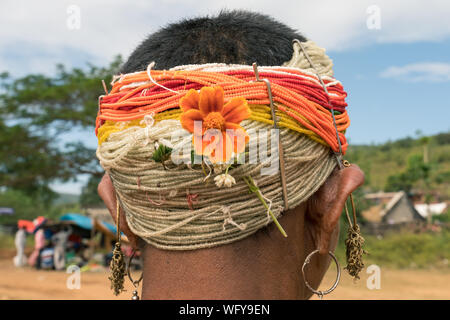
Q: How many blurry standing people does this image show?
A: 3